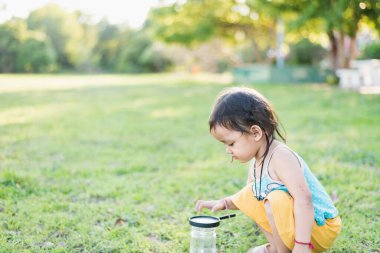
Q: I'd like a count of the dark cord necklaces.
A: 1